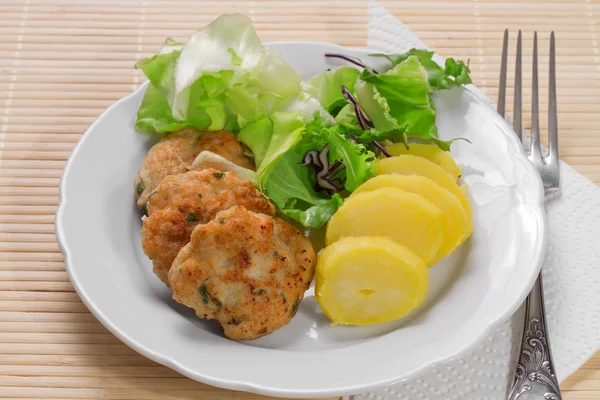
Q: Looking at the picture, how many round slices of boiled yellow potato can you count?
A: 5